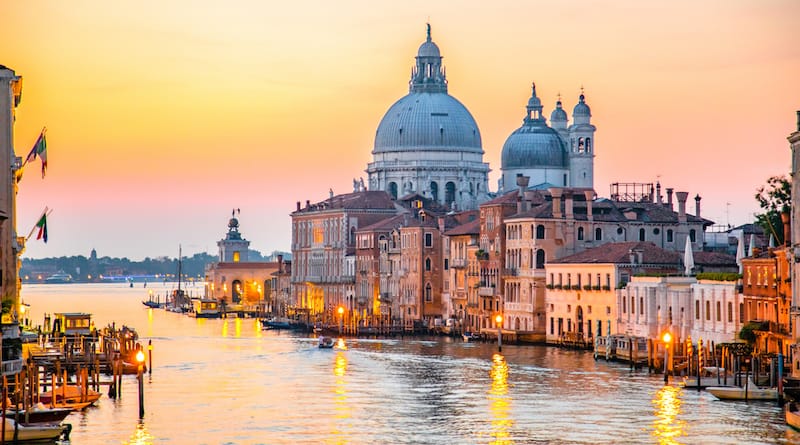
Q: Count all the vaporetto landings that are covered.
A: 2